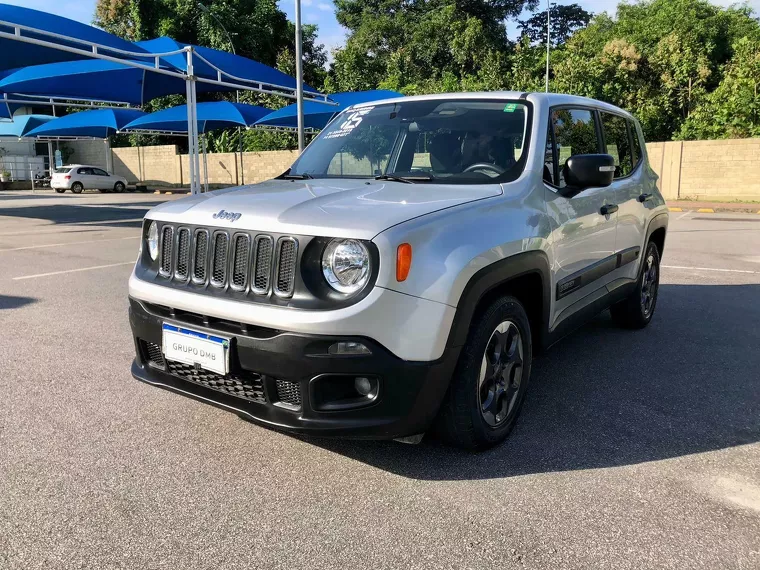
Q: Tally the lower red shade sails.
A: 0